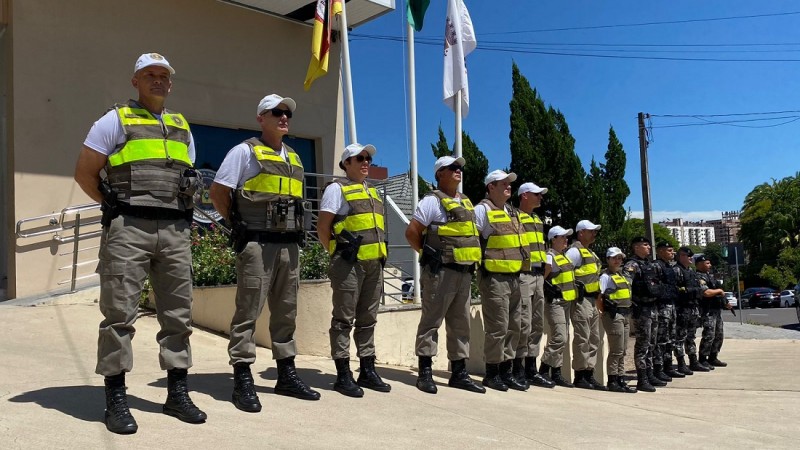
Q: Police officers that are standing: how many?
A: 13